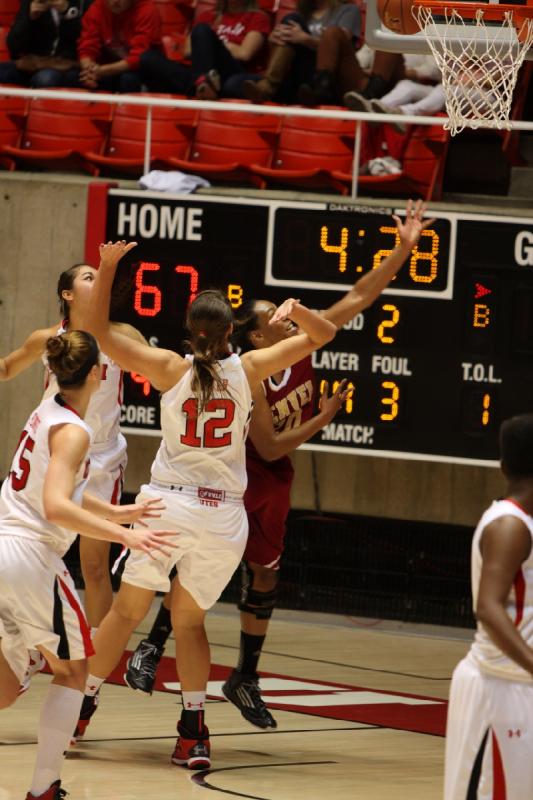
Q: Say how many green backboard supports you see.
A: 0